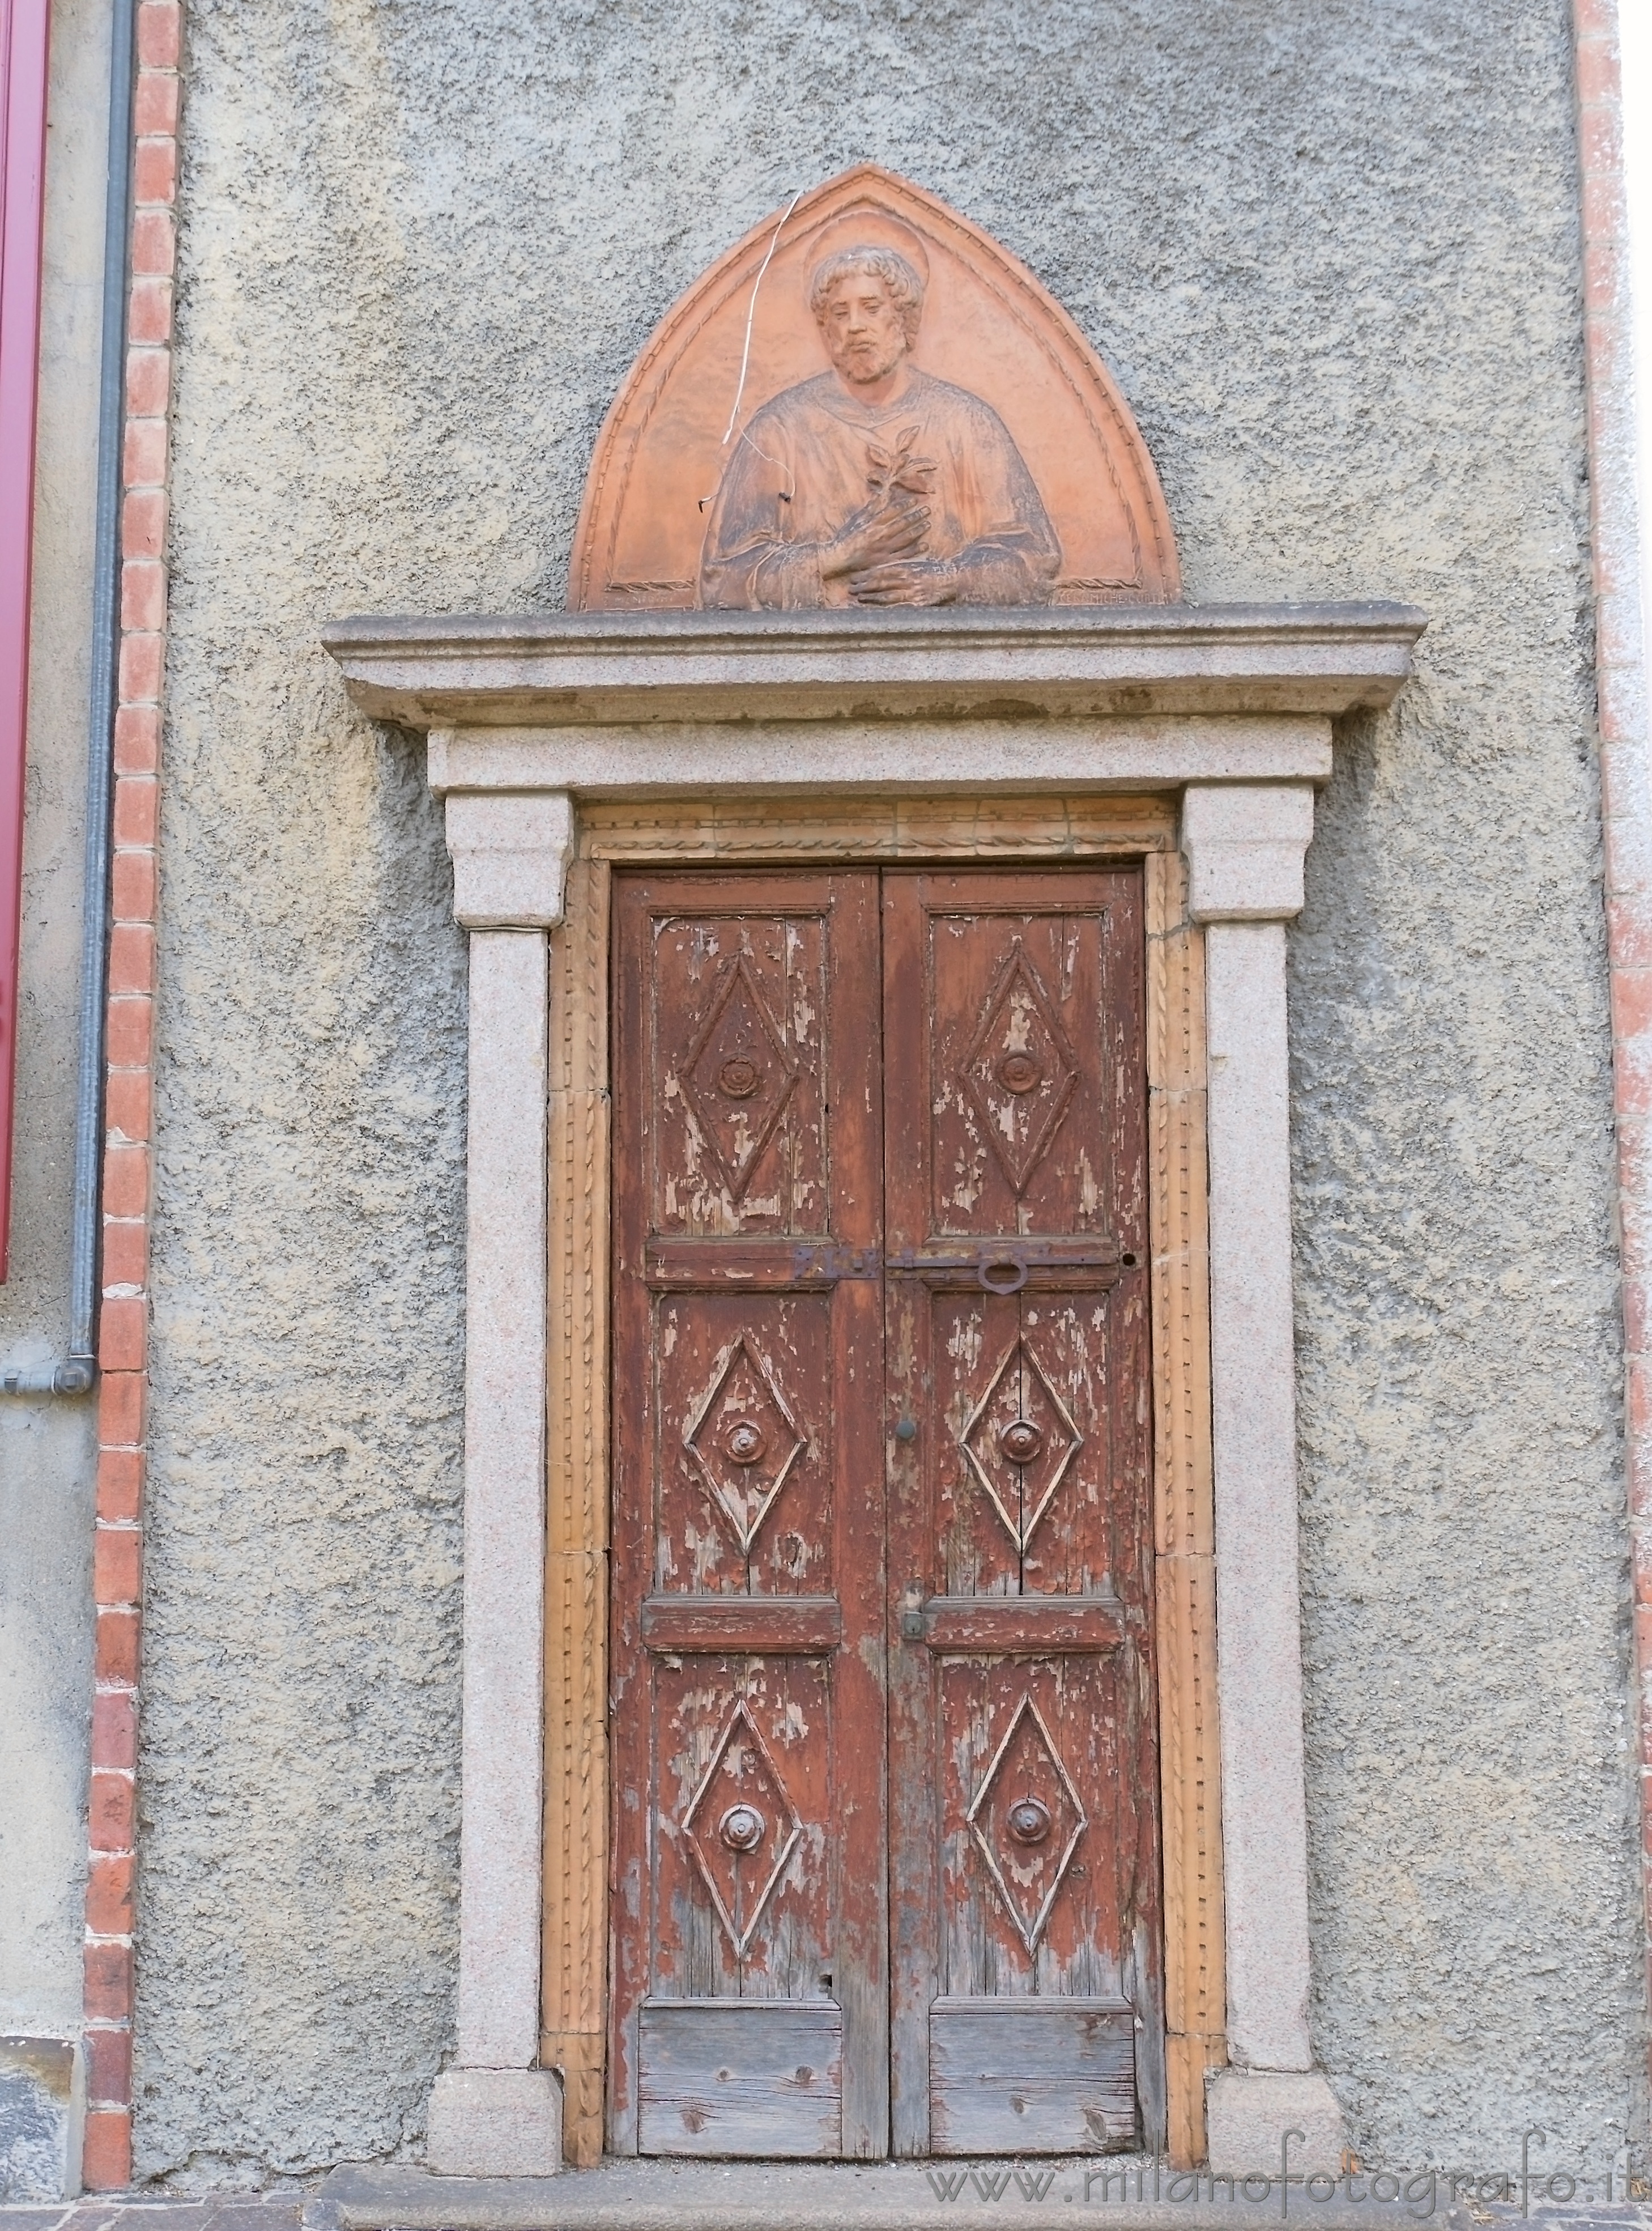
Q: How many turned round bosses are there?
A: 6